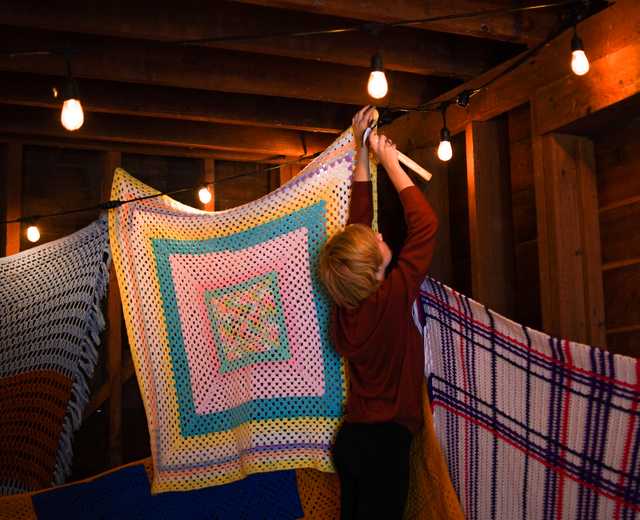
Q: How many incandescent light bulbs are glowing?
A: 6